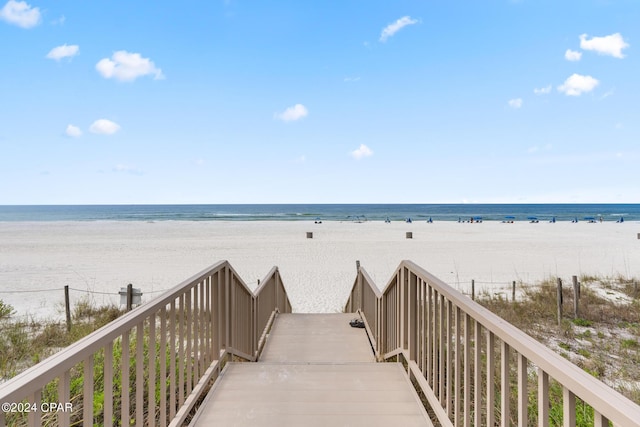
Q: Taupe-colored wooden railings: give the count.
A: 2